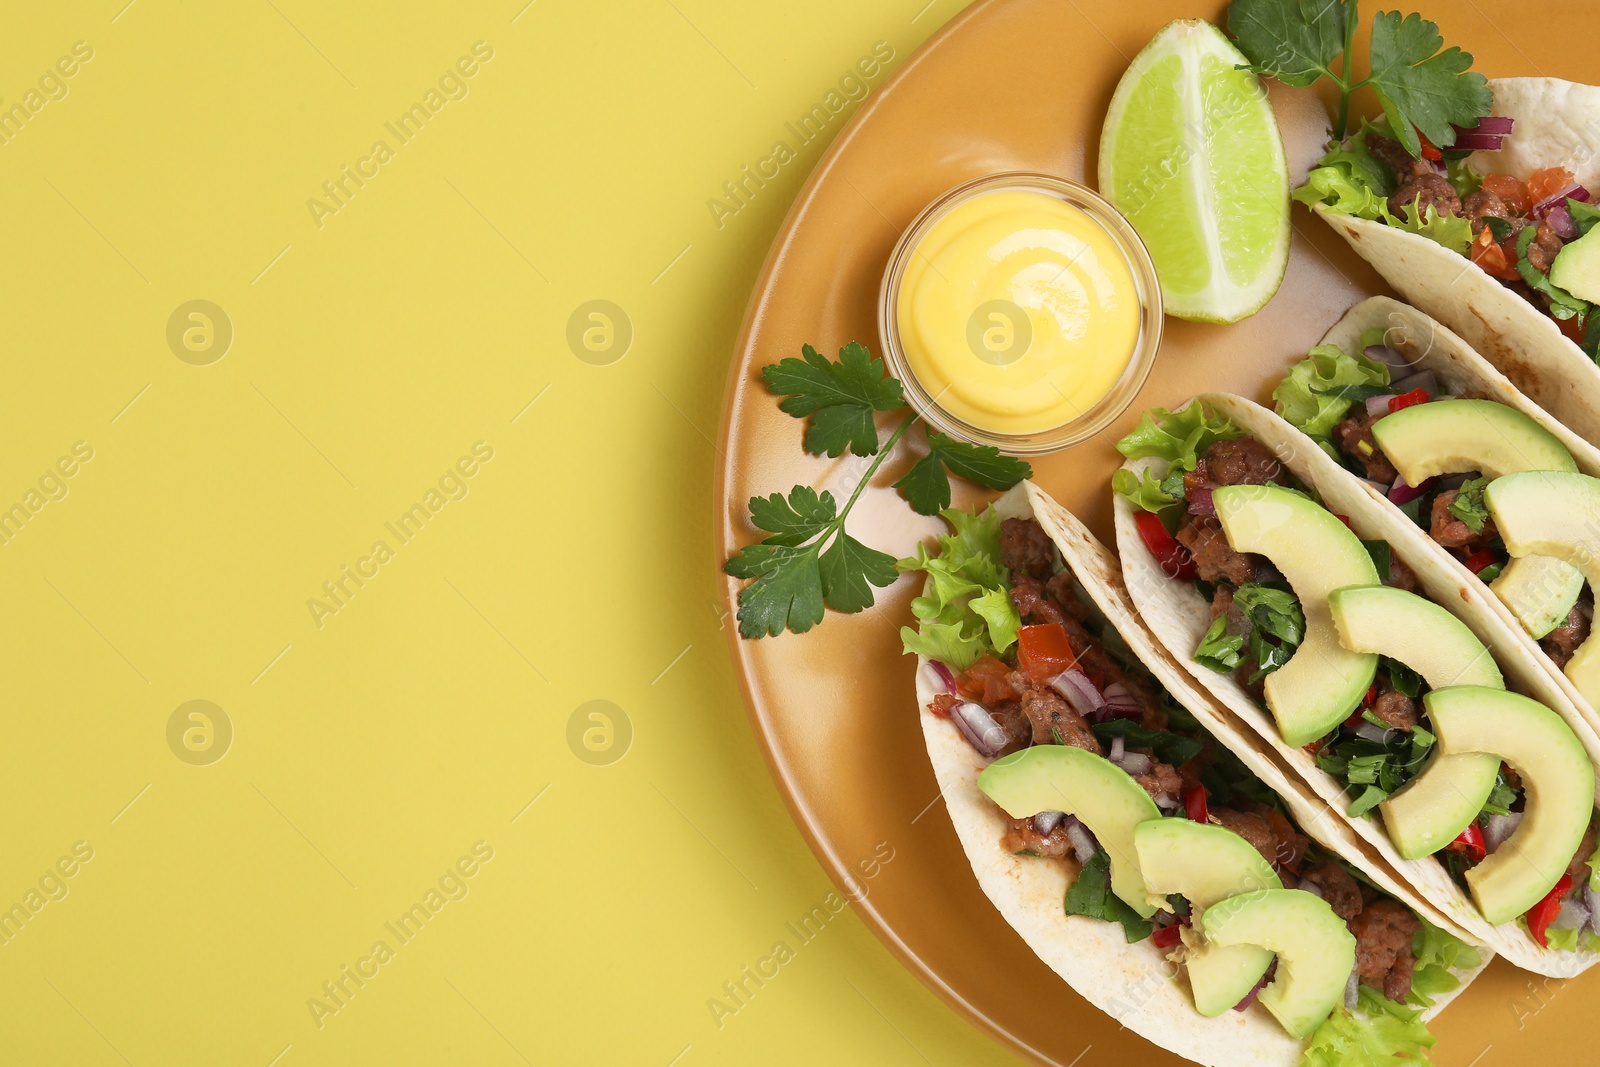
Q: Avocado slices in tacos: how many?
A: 9